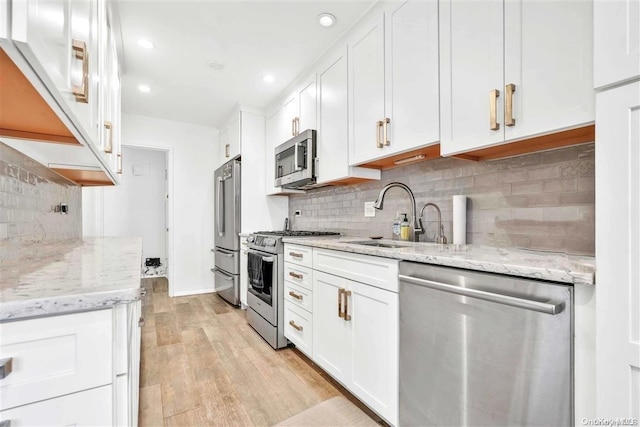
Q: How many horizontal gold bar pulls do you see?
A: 4